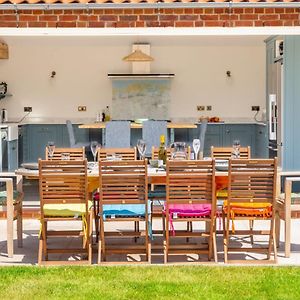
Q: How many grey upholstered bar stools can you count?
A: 4